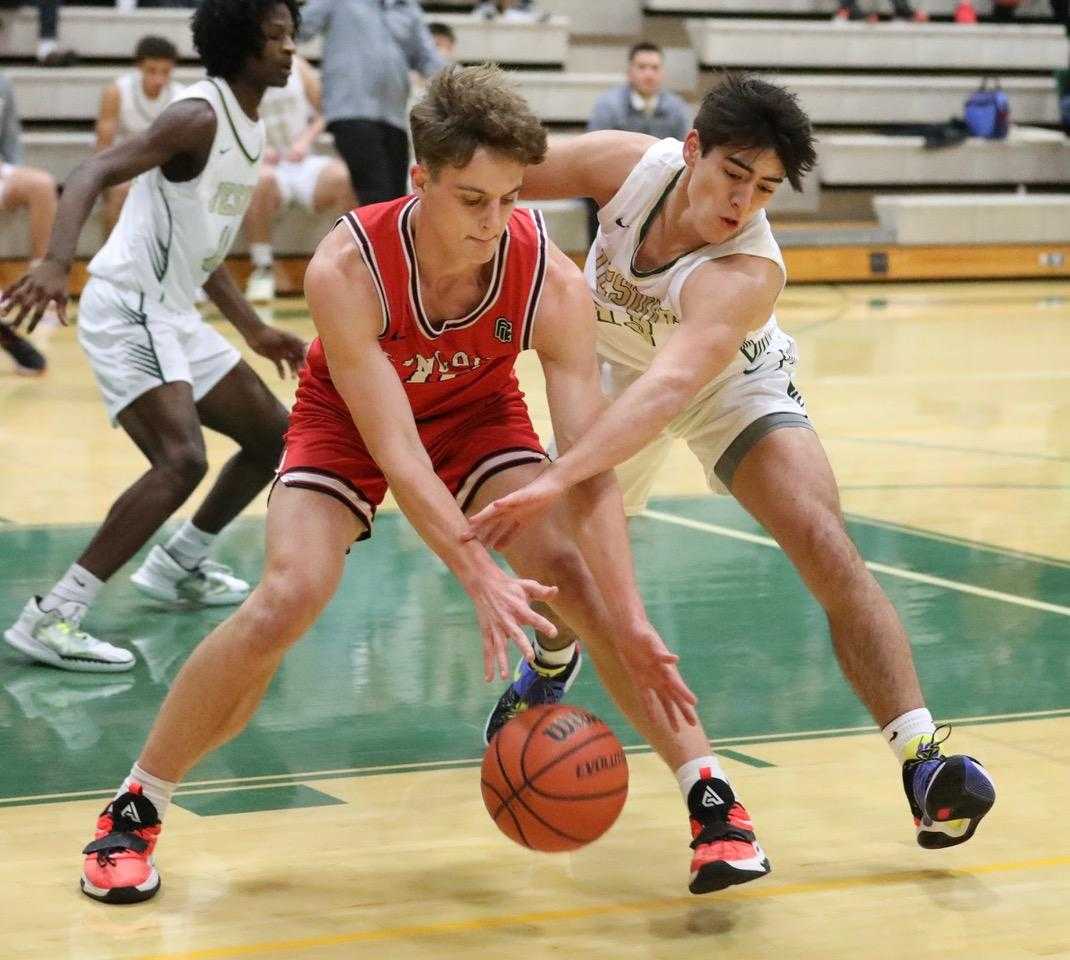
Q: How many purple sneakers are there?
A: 2